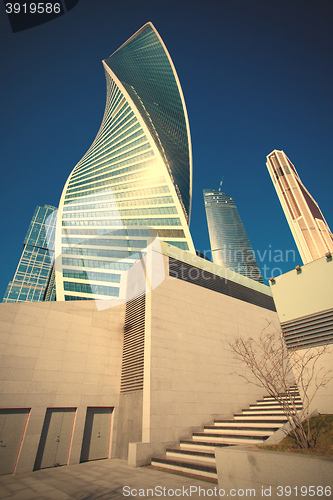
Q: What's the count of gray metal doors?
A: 3